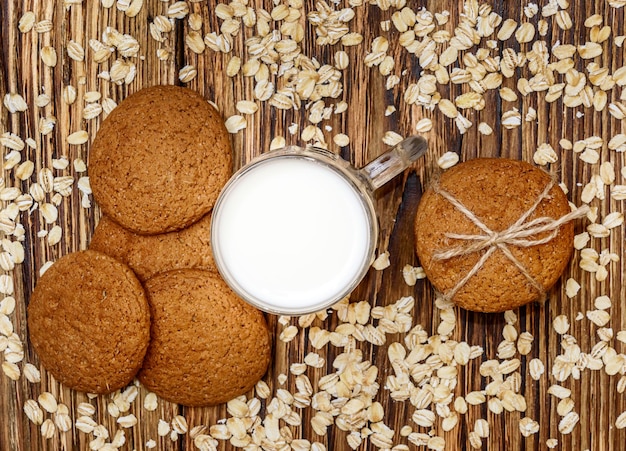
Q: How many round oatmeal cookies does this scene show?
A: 5